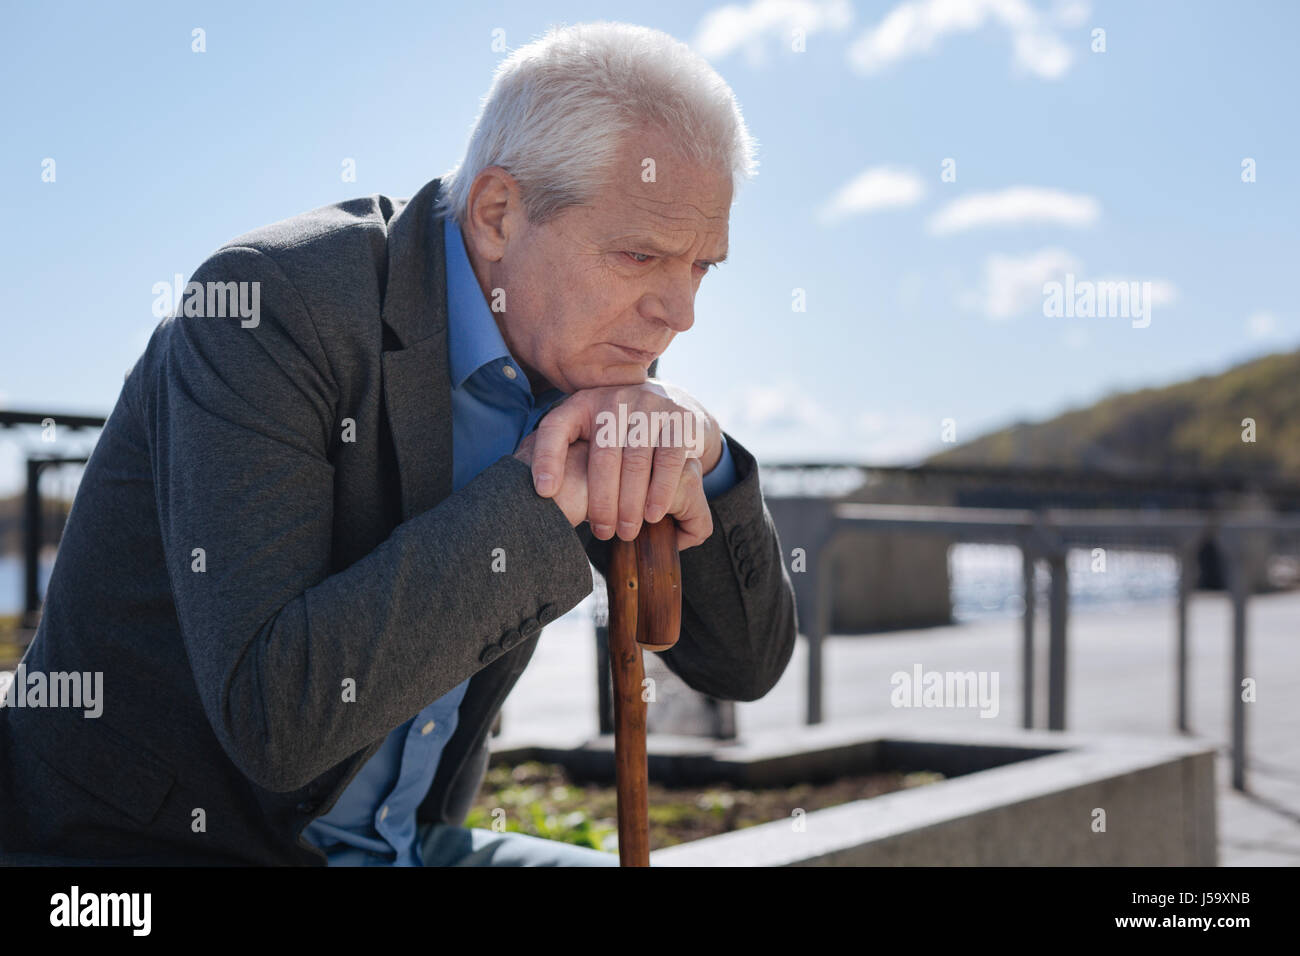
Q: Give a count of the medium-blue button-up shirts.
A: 1